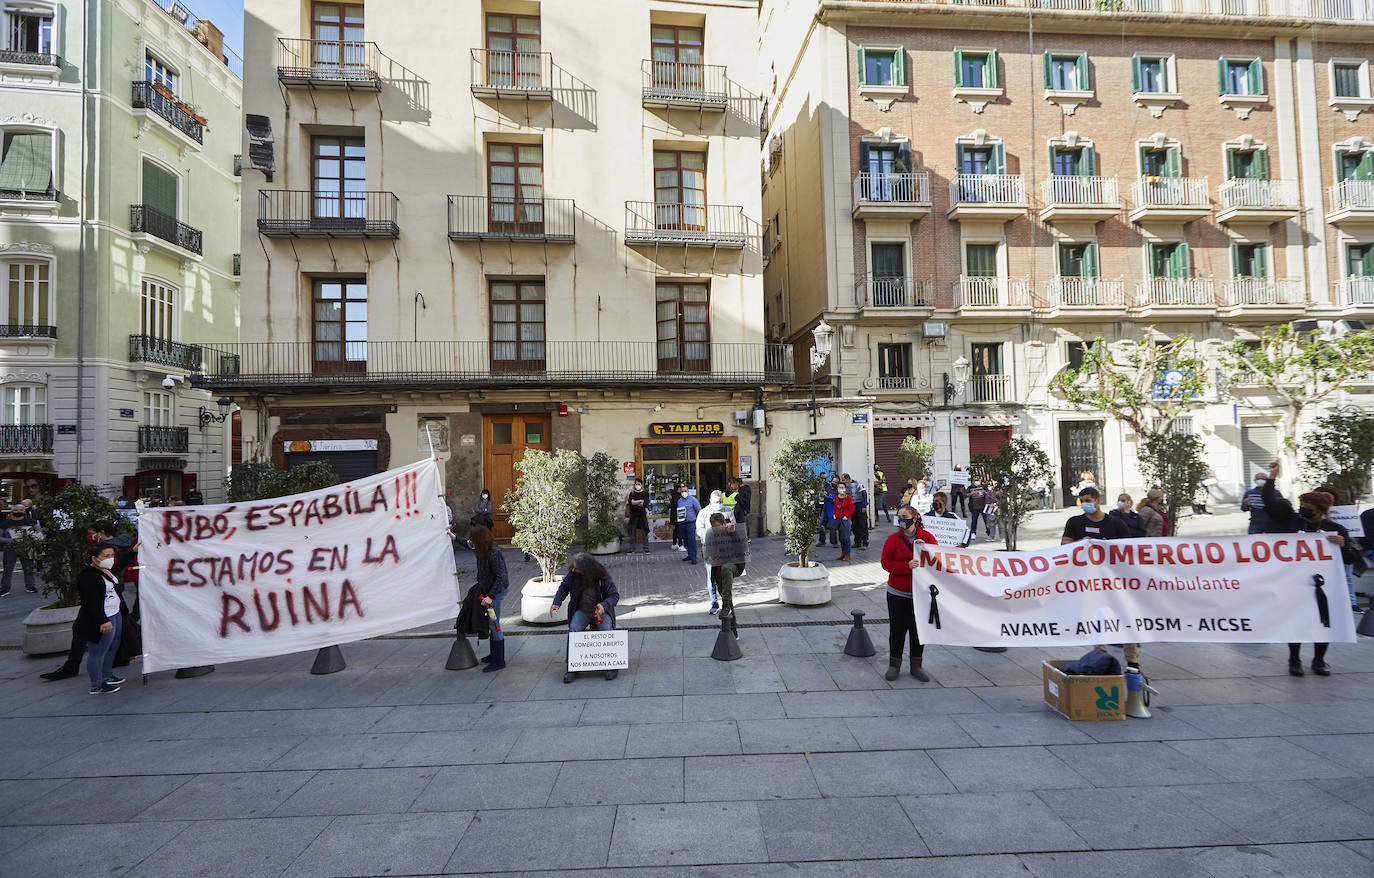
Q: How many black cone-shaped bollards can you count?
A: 7